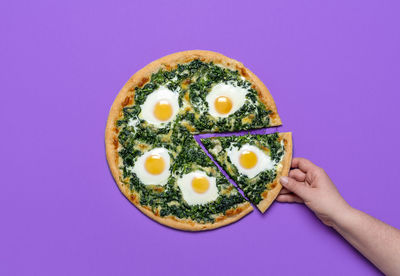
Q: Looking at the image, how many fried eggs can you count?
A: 5